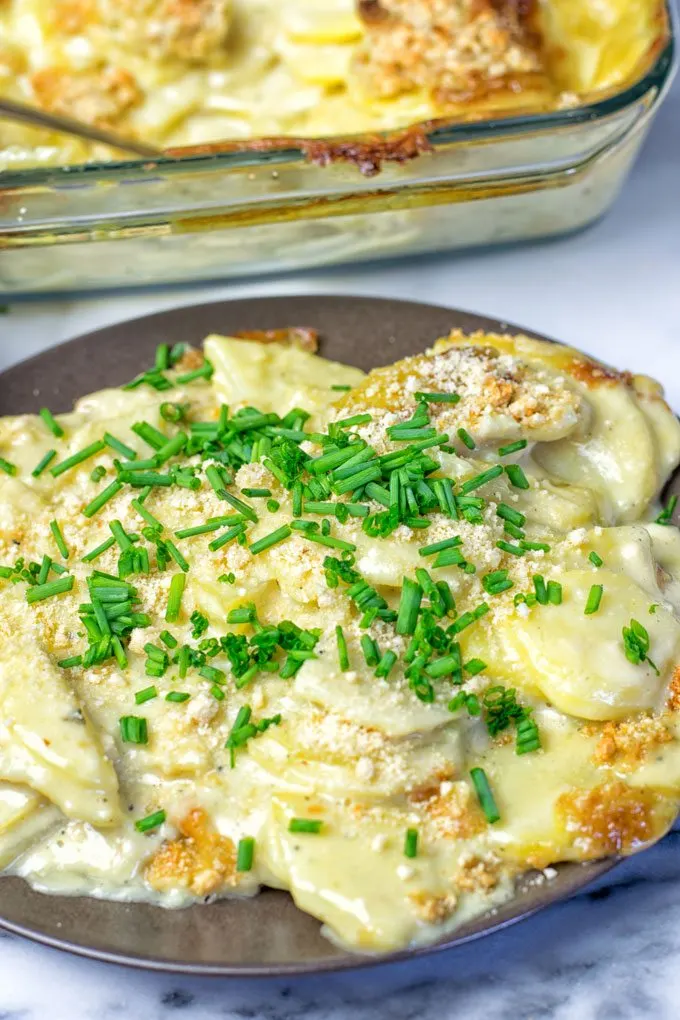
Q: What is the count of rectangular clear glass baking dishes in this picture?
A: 1